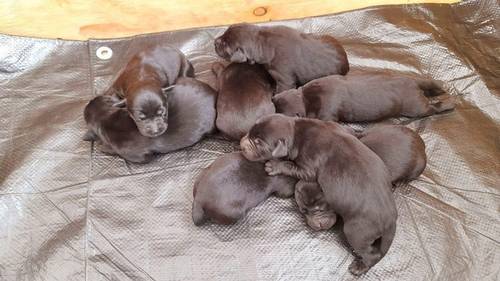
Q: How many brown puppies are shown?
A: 8